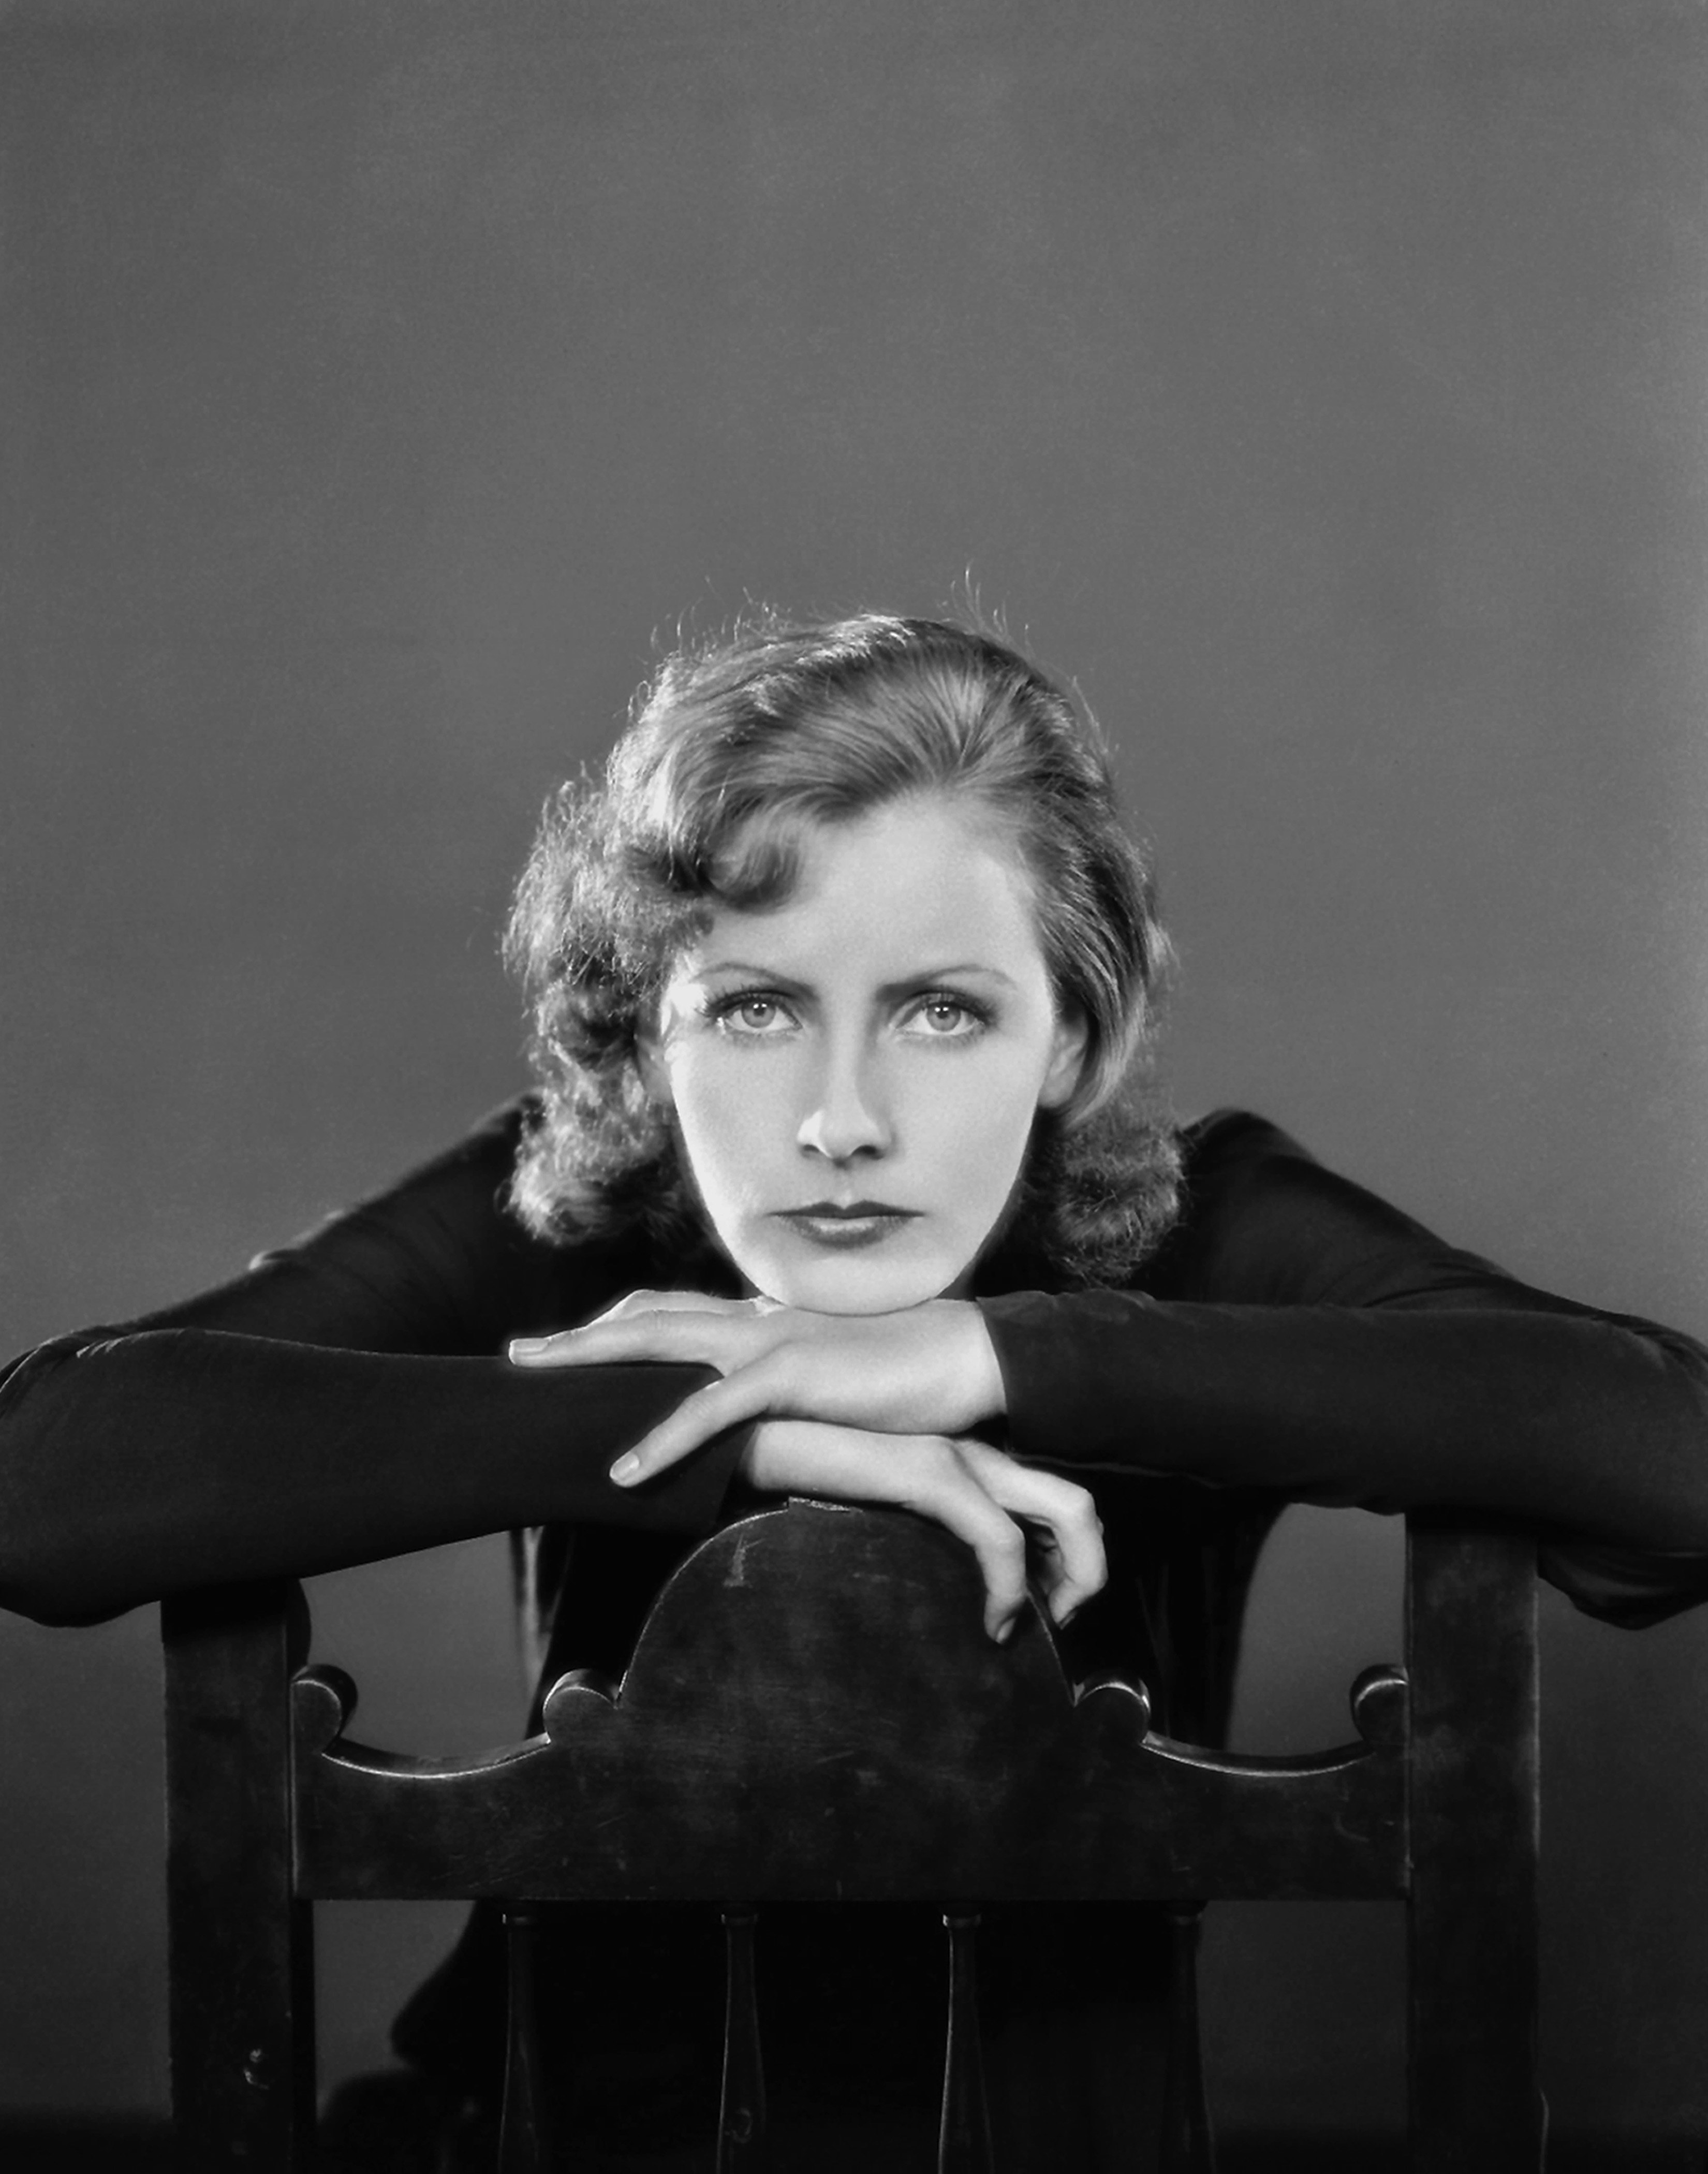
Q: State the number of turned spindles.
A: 4